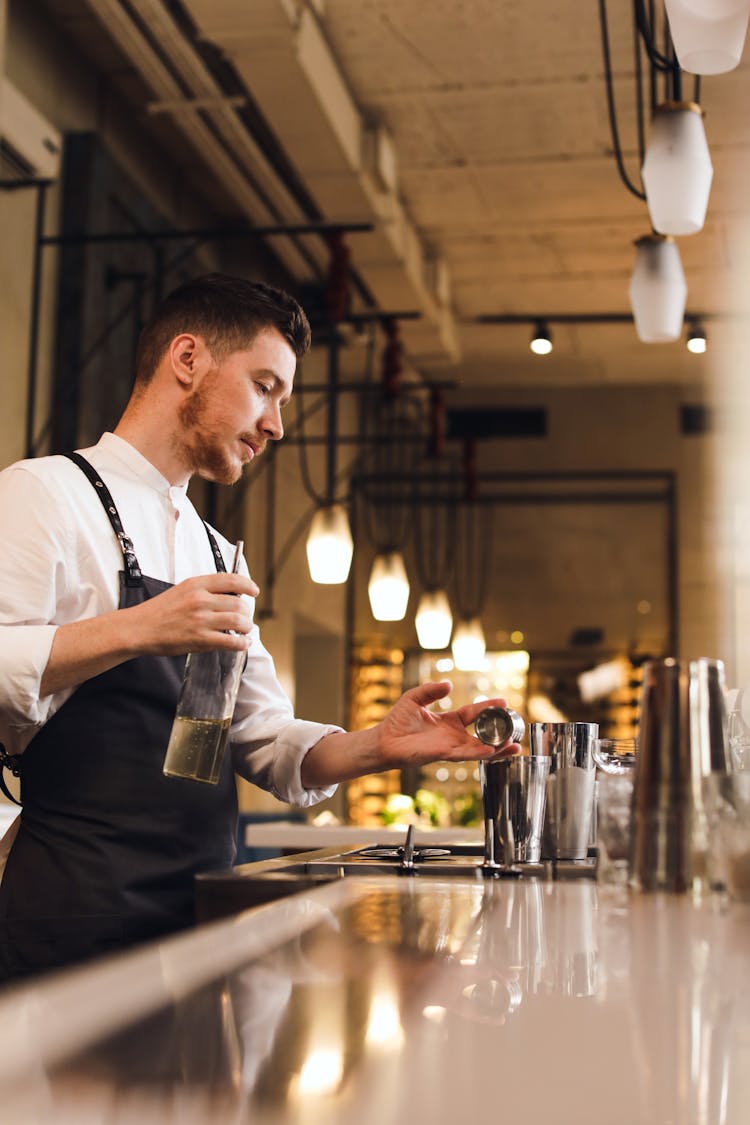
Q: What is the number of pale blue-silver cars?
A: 0